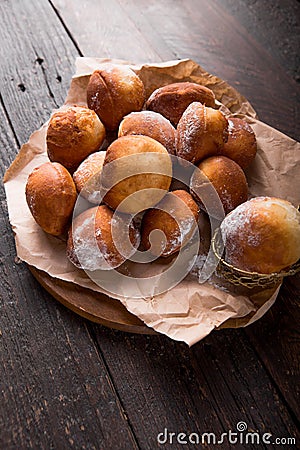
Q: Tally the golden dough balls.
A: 13